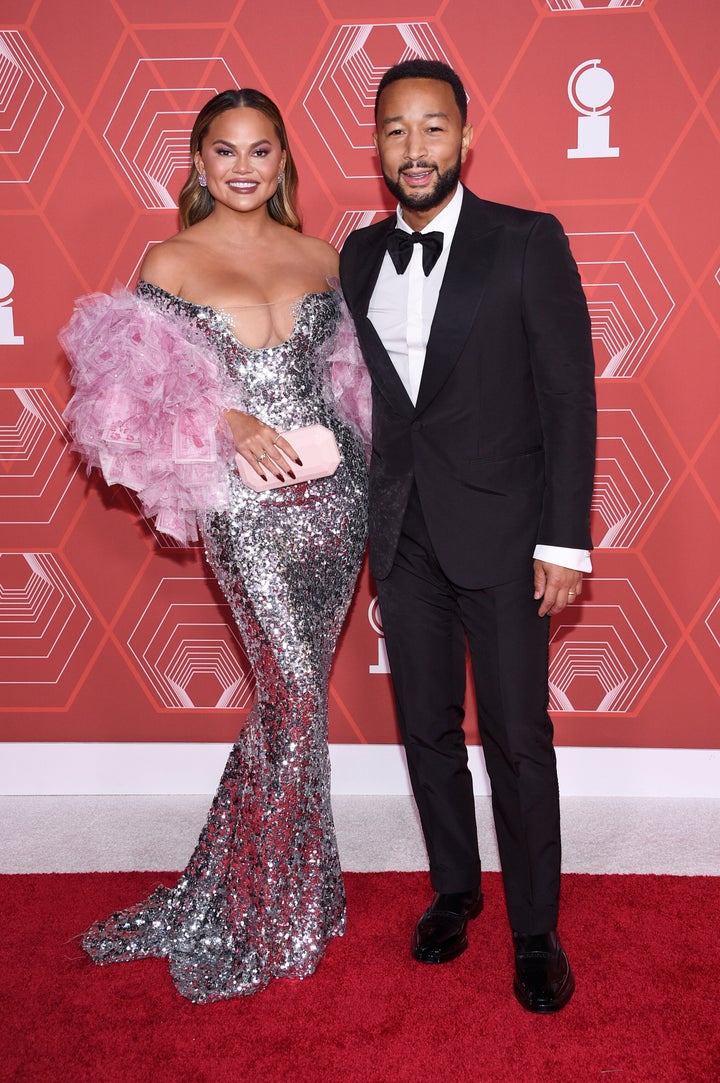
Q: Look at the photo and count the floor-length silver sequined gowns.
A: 1